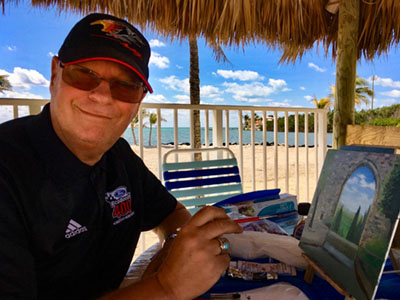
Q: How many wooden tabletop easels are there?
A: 1